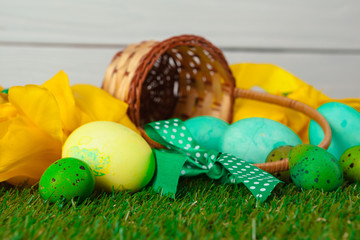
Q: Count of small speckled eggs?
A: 4